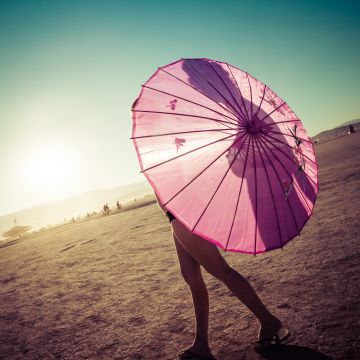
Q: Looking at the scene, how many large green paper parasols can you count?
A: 0